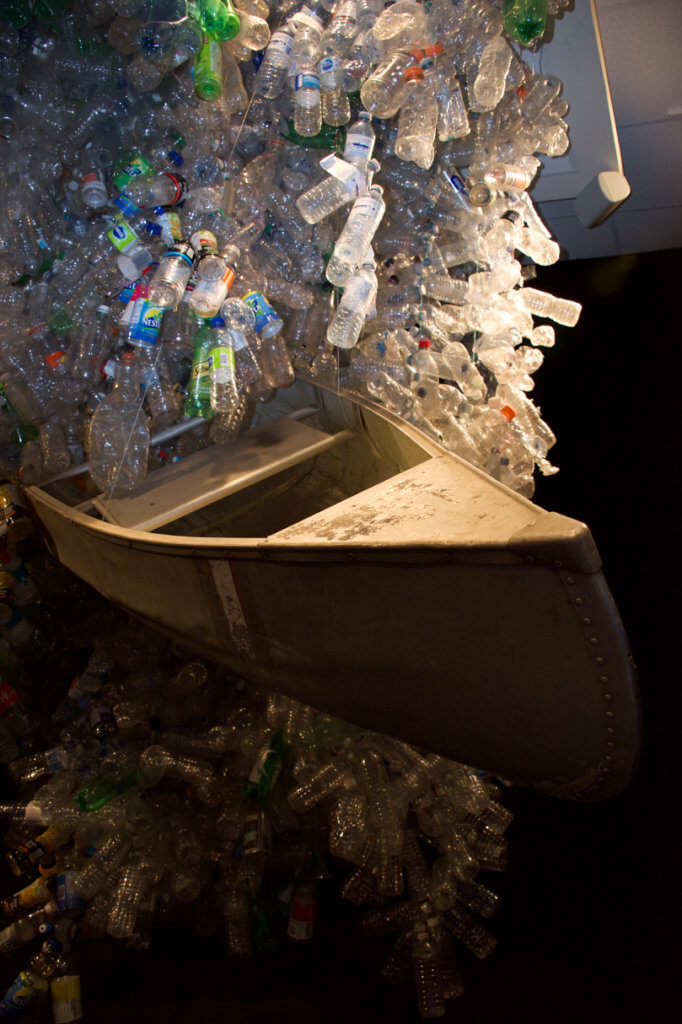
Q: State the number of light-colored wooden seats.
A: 1